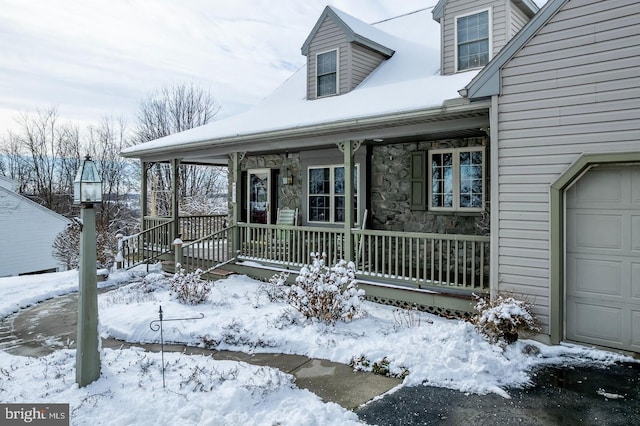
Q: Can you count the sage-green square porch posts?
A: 4